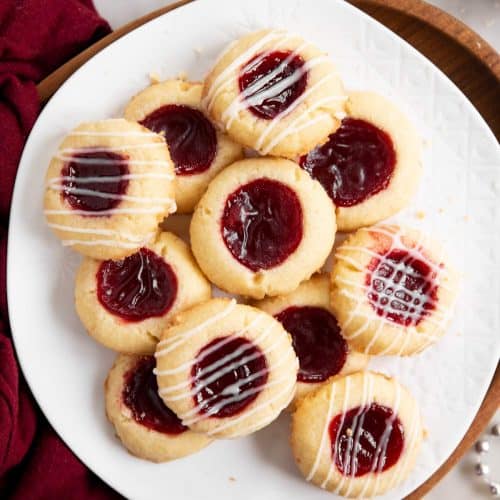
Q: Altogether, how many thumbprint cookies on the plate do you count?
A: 11